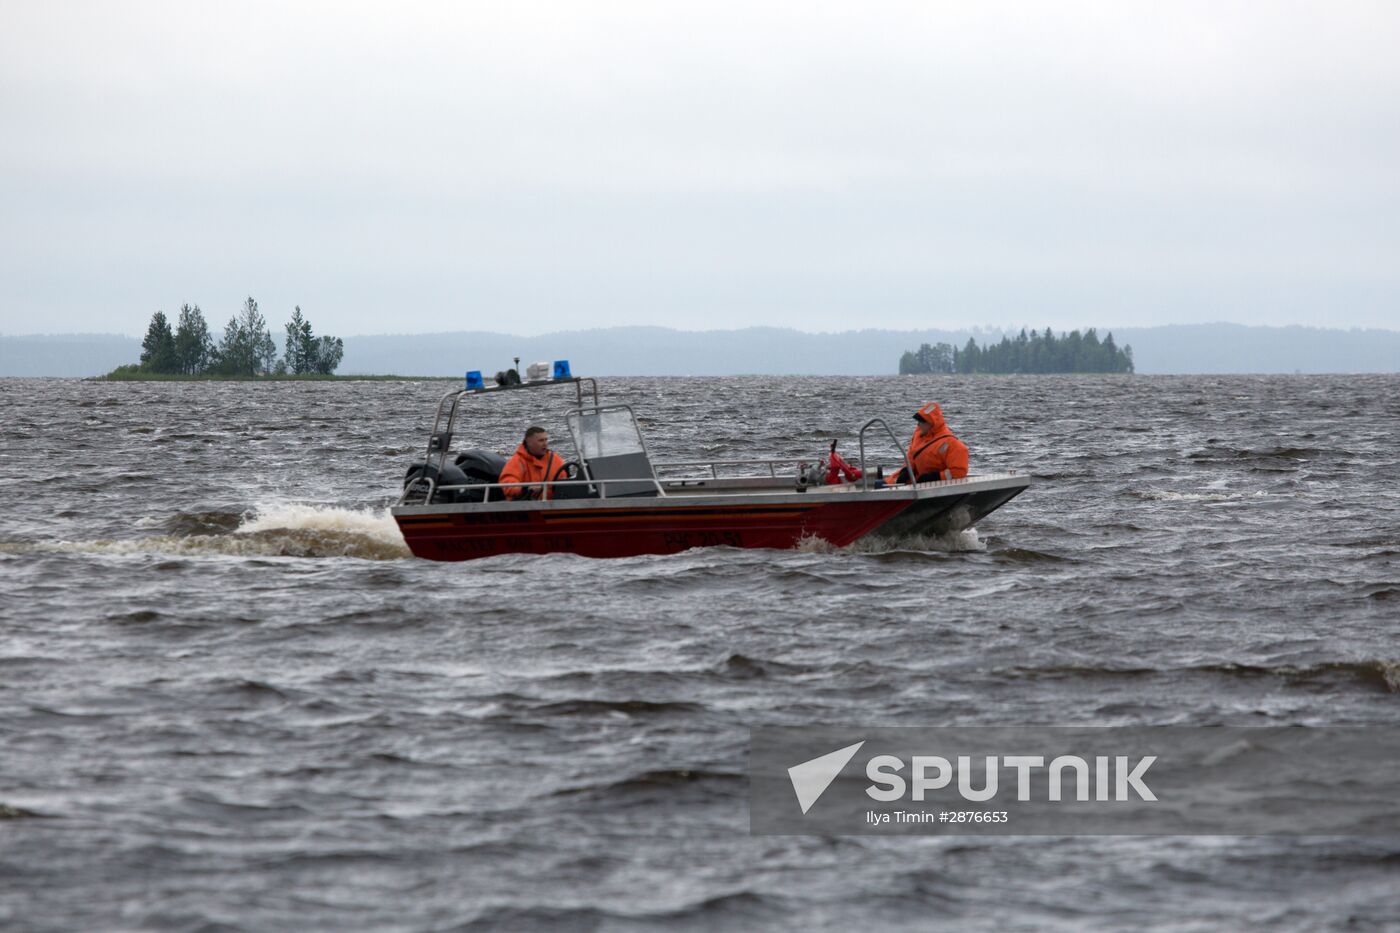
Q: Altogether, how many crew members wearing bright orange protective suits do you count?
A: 2